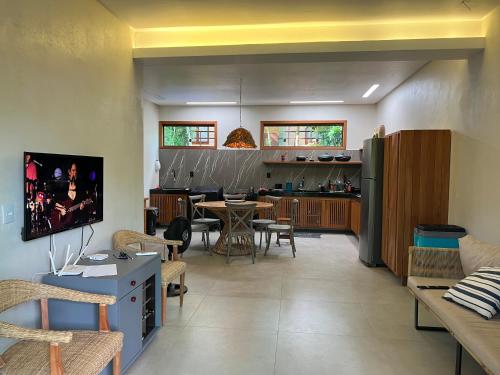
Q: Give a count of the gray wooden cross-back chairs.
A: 6